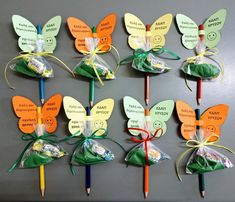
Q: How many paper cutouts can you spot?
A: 8